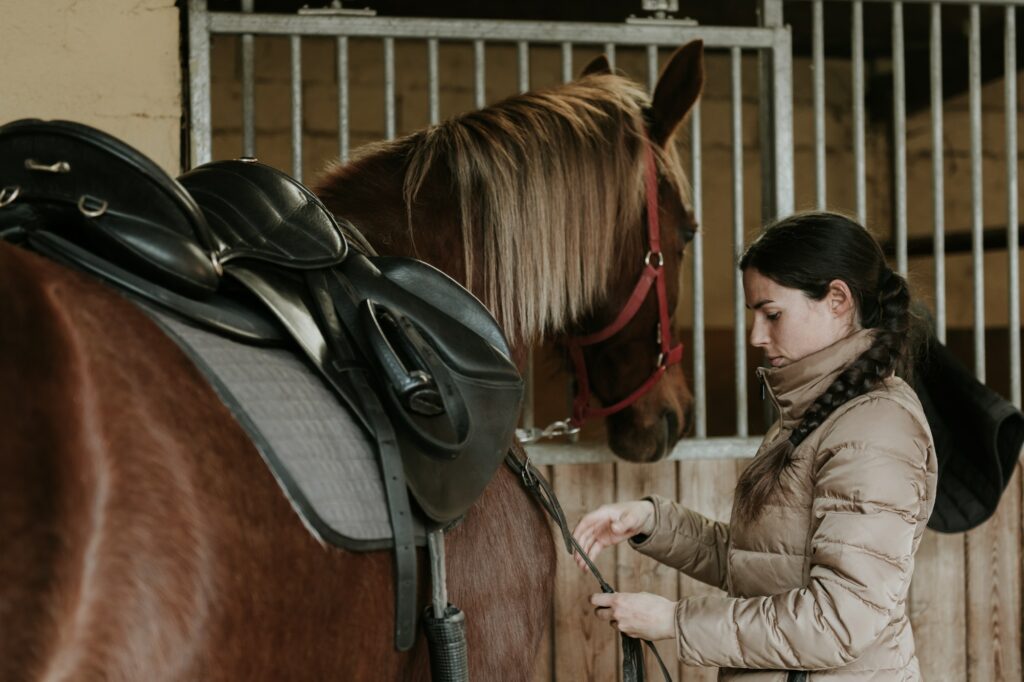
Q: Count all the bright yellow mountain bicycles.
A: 0